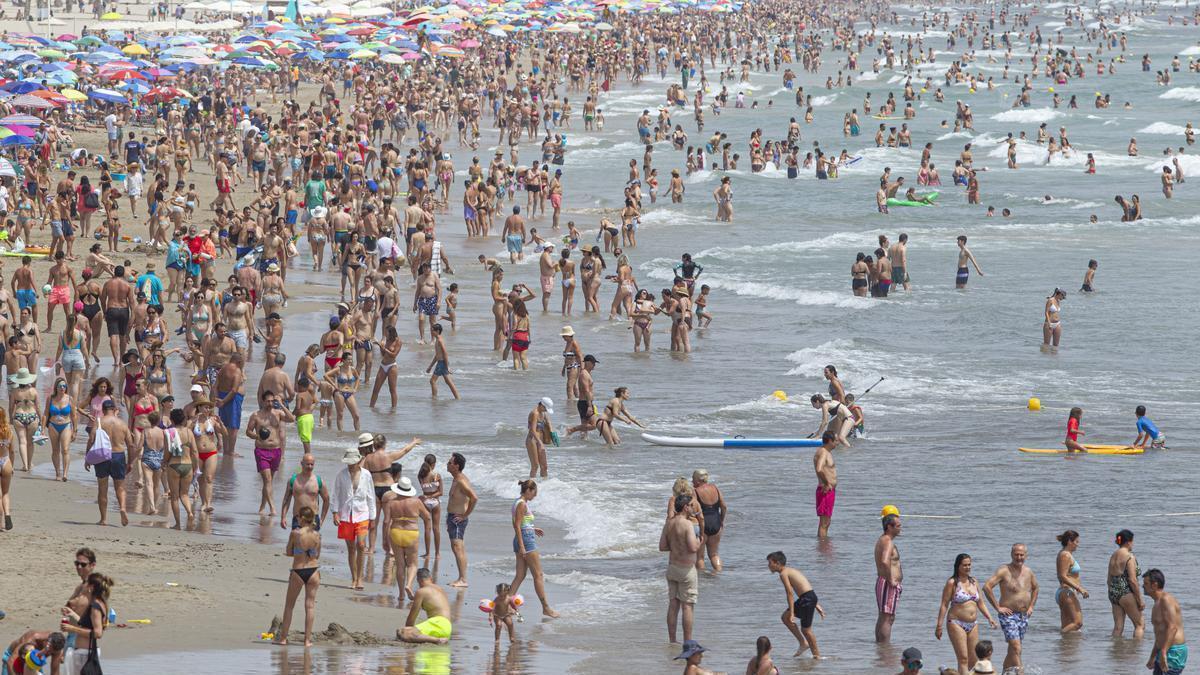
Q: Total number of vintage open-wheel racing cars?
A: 0